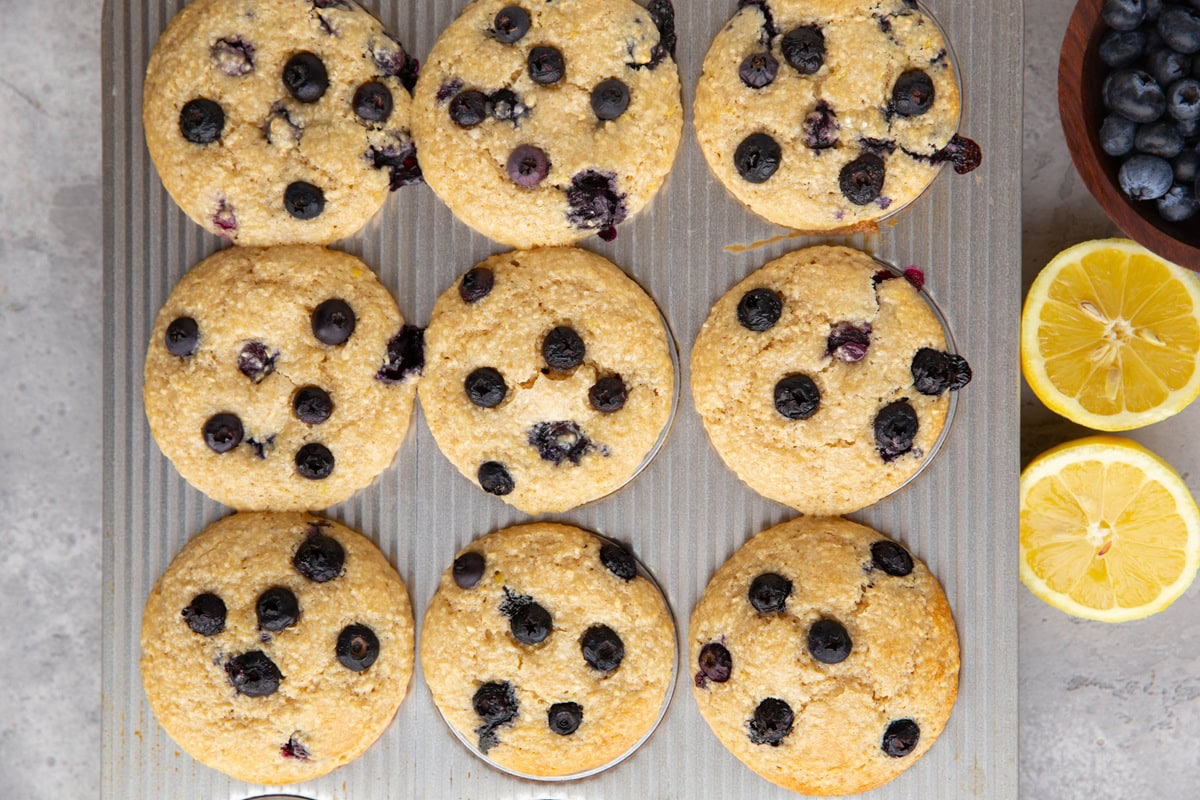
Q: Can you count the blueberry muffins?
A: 9